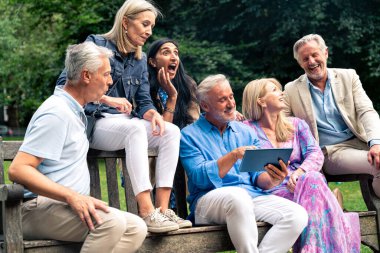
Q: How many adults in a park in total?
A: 6